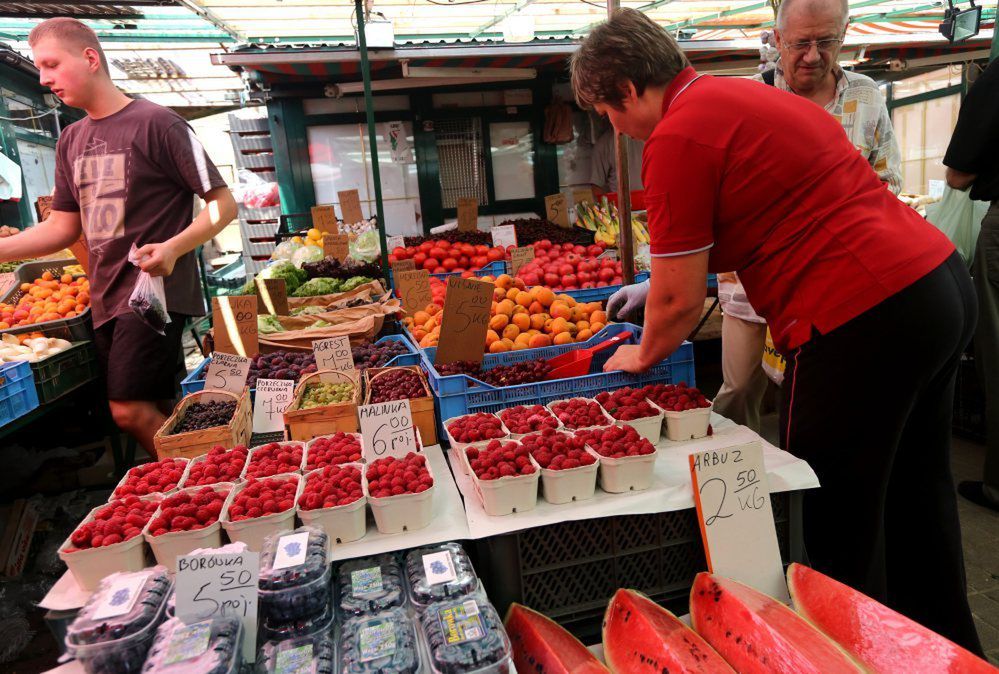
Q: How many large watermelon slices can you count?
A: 4